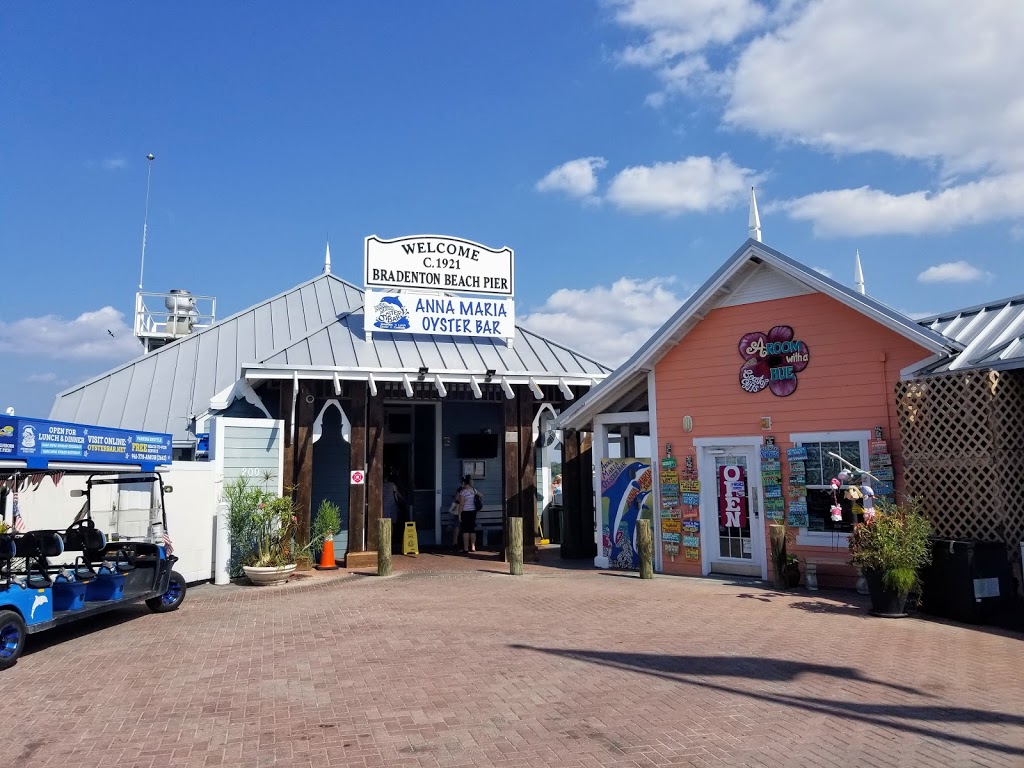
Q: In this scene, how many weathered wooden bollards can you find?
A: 4